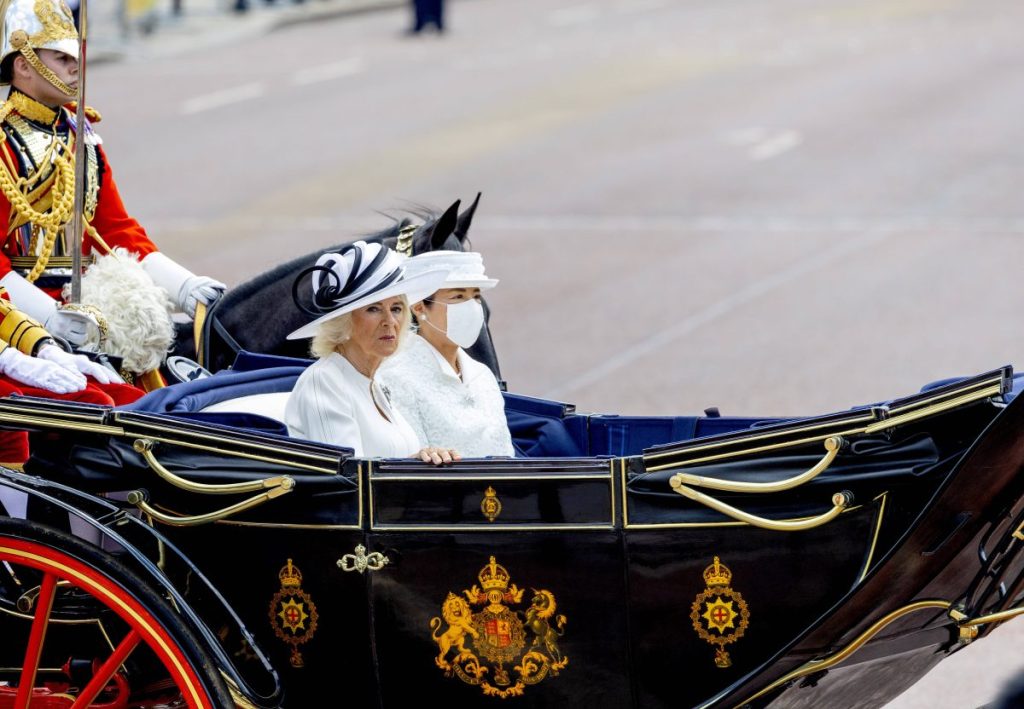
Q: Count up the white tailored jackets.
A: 2